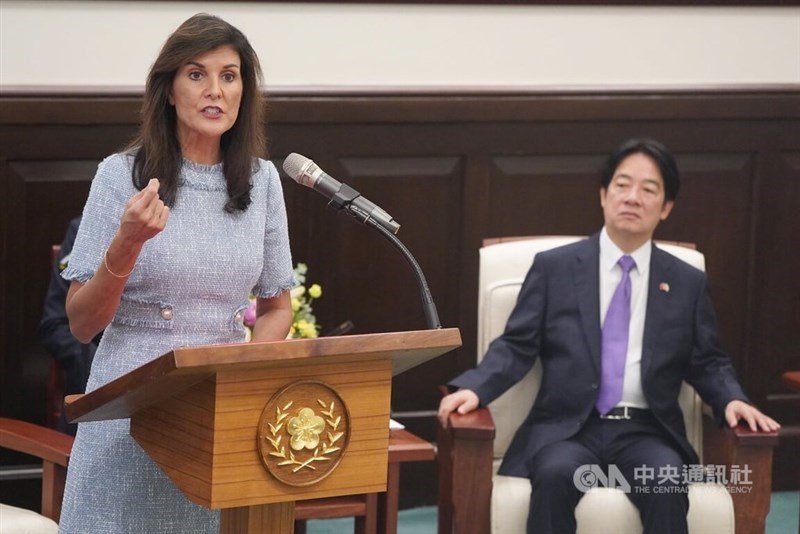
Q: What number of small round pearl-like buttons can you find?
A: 2